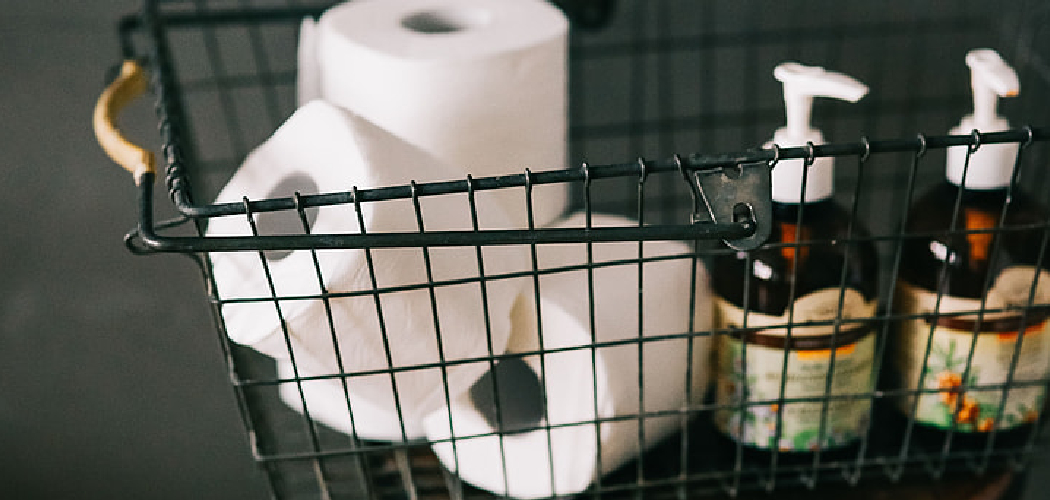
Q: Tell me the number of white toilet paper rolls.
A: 4